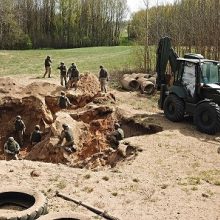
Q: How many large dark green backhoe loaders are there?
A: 1